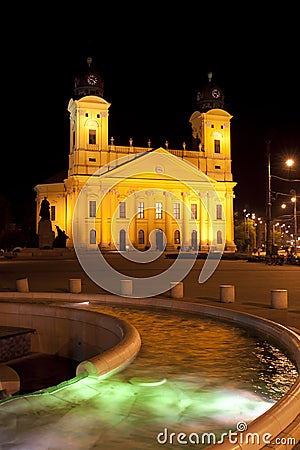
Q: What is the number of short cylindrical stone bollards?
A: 6